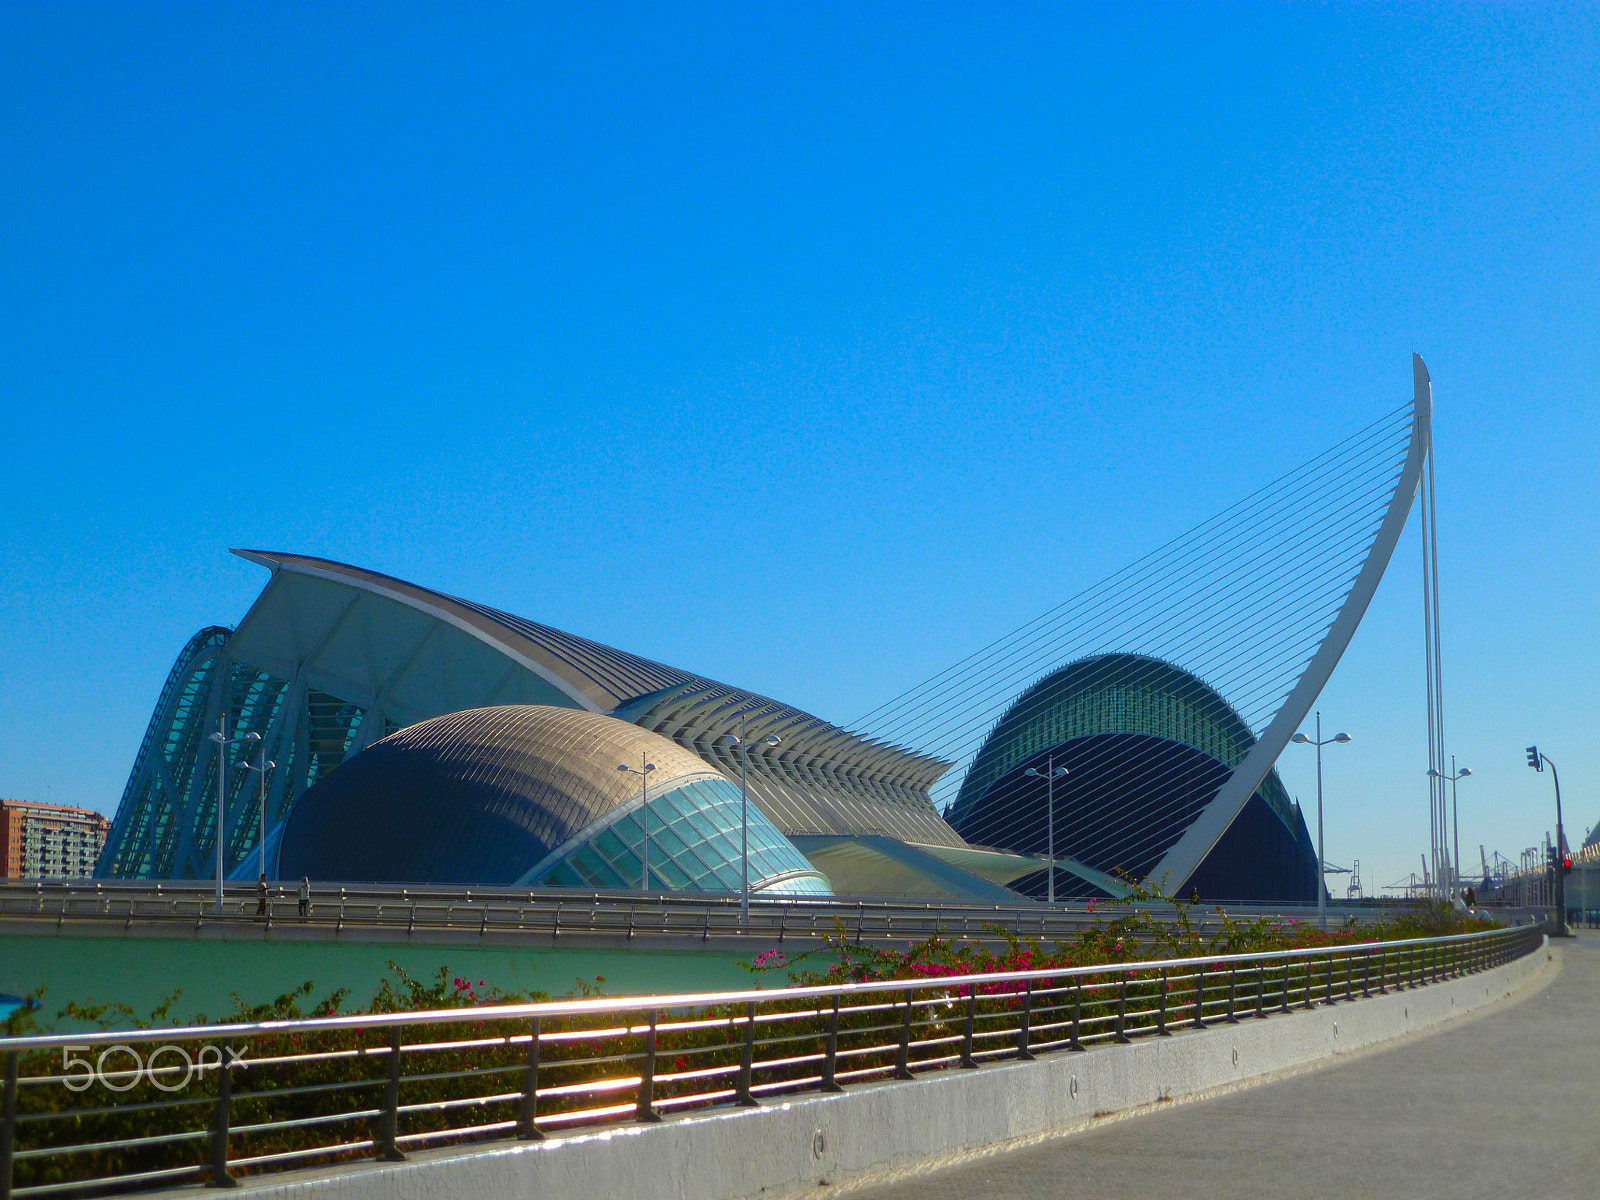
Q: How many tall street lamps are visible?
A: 7